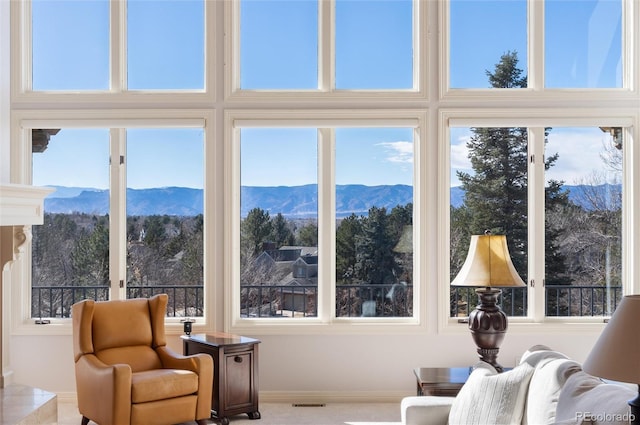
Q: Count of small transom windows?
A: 6